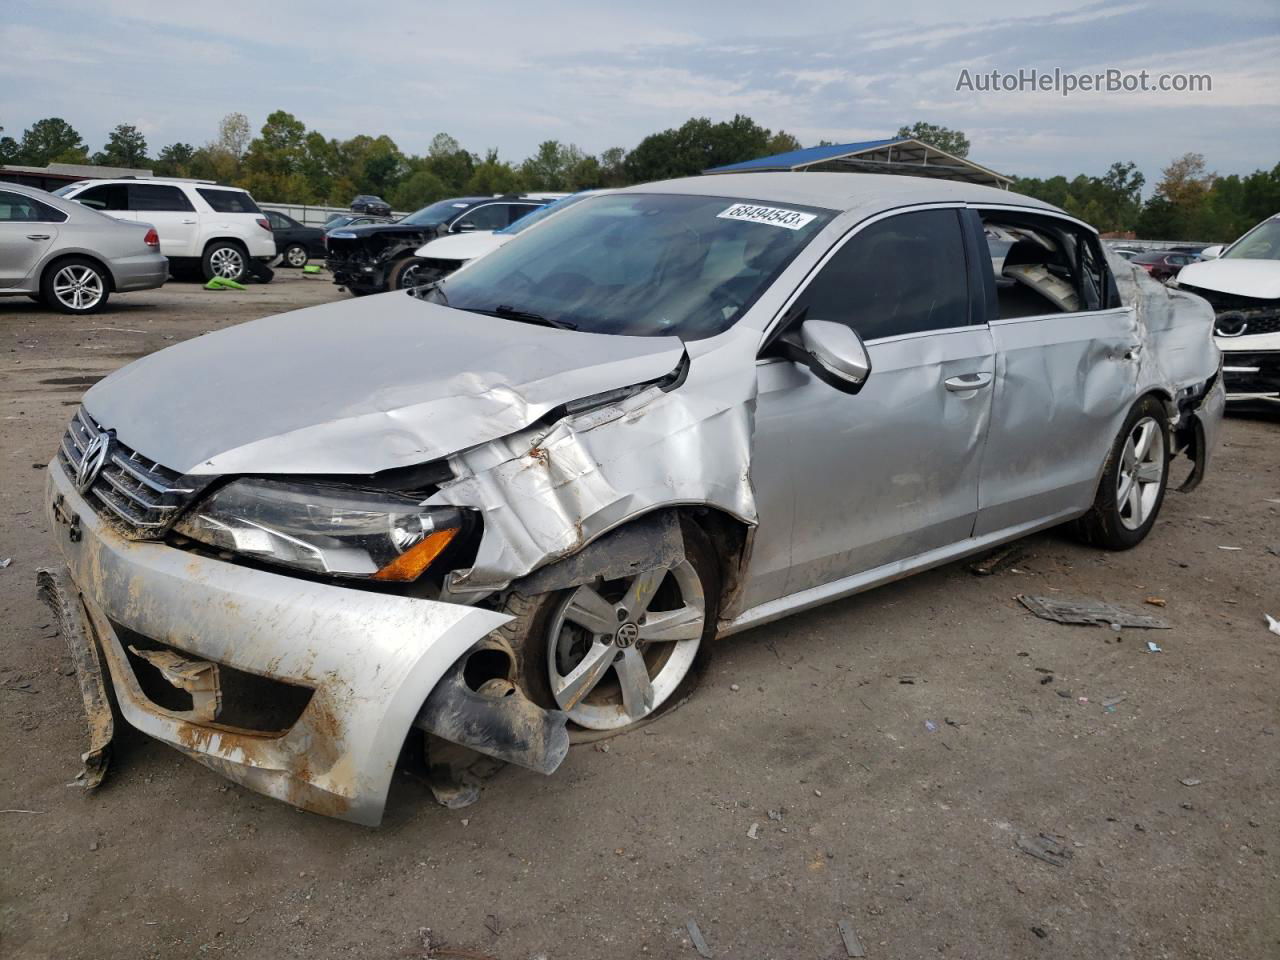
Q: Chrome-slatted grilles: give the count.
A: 1